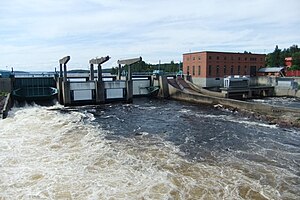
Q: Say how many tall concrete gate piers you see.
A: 3